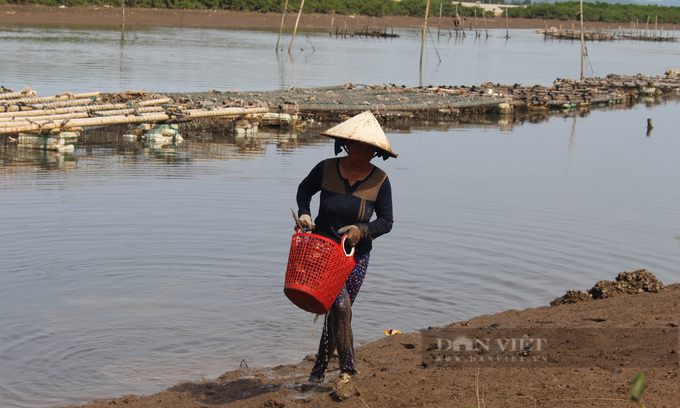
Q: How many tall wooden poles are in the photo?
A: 5